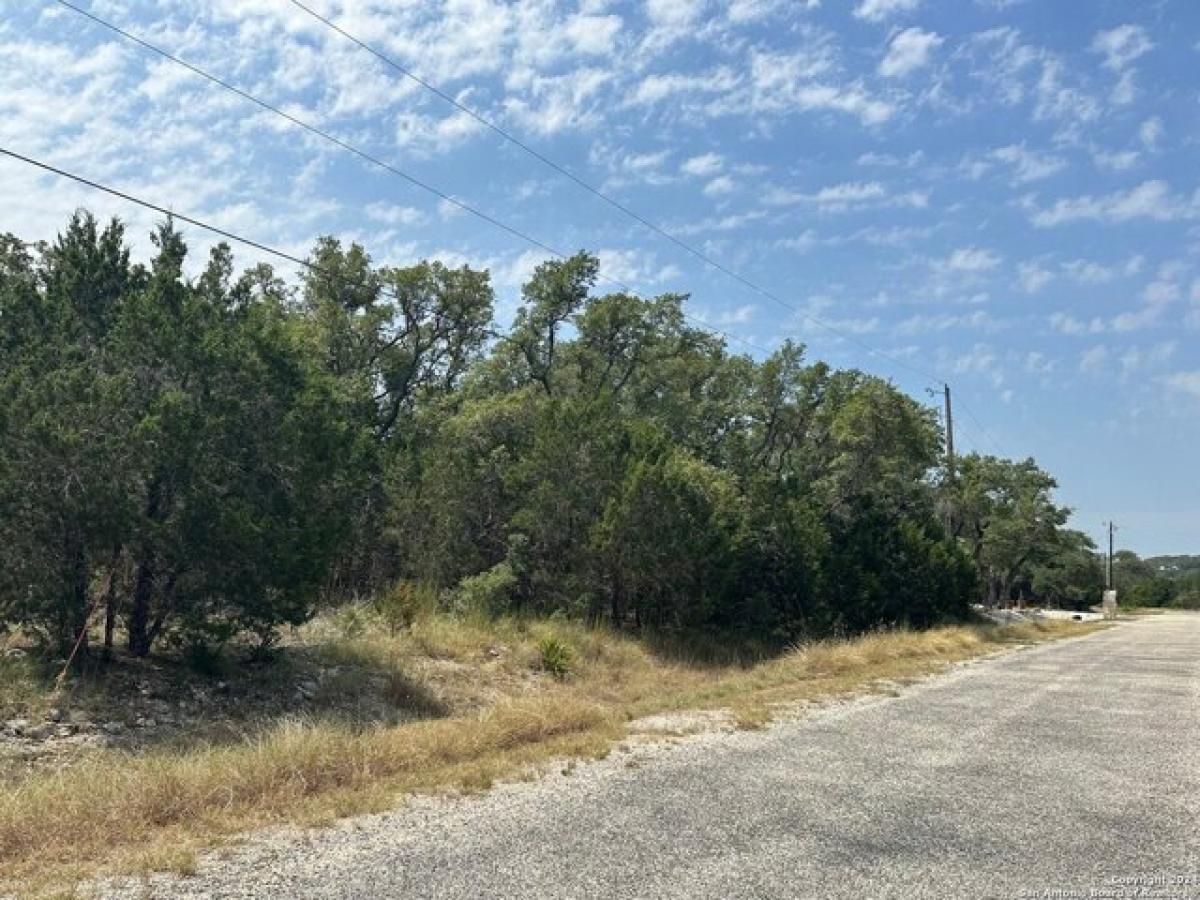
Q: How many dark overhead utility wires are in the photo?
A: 3